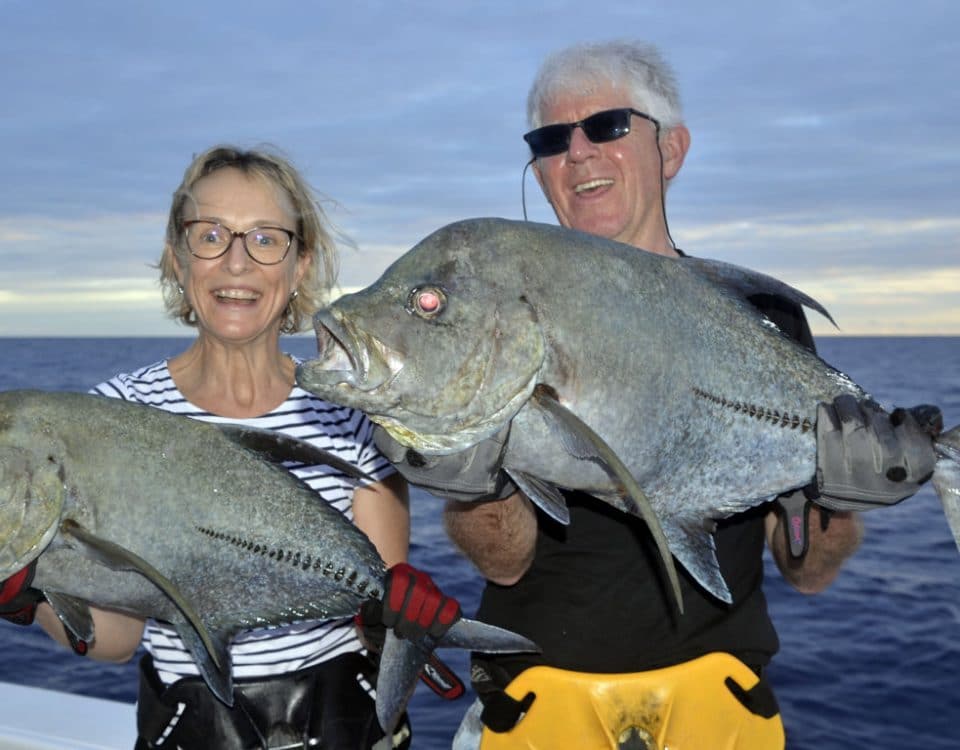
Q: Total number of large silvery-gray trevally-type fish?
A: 2